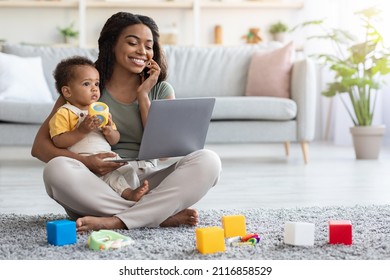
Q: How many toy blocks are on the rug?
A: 5